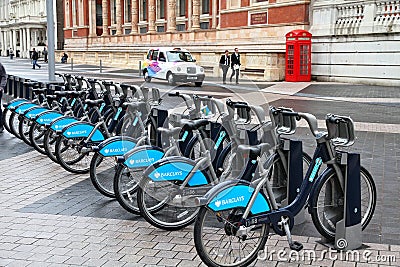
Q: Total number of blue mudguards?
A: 10